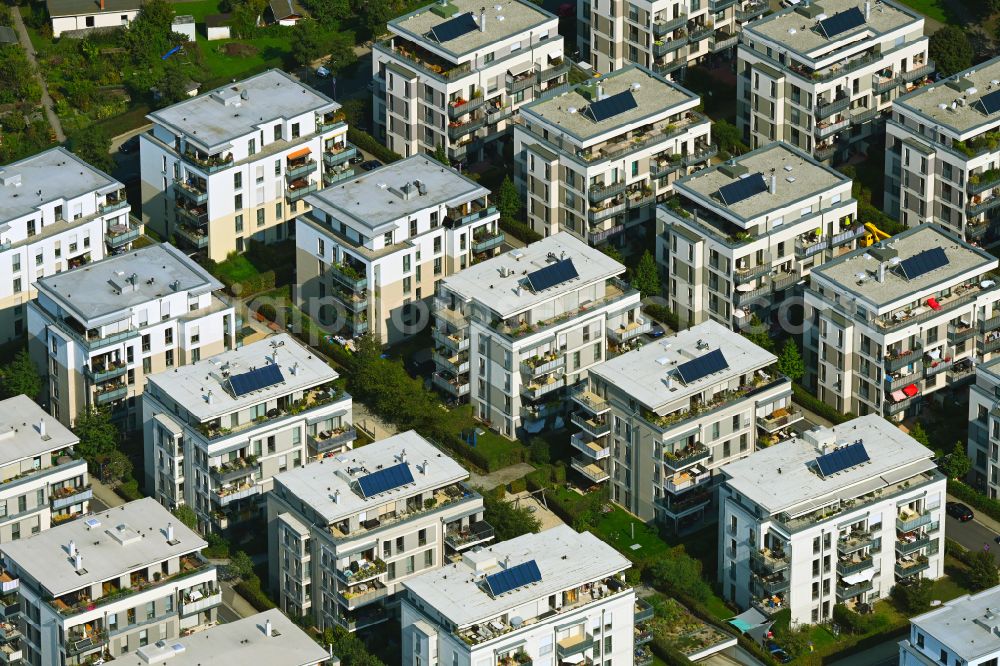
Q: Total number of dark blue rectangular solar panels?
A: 12